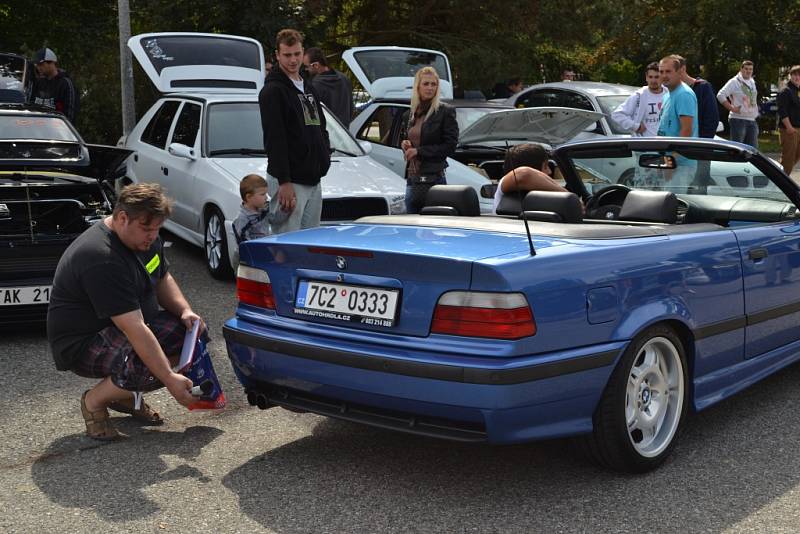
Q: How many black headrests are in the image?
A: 4